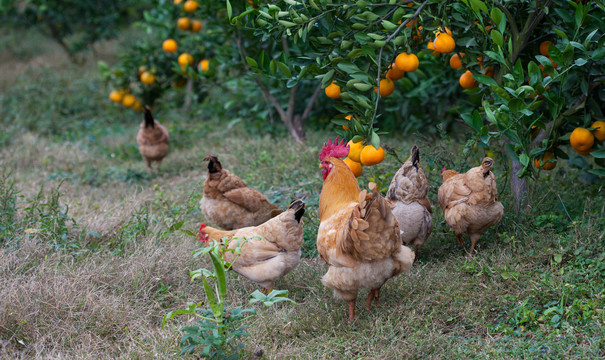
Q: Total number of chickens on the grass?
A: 6